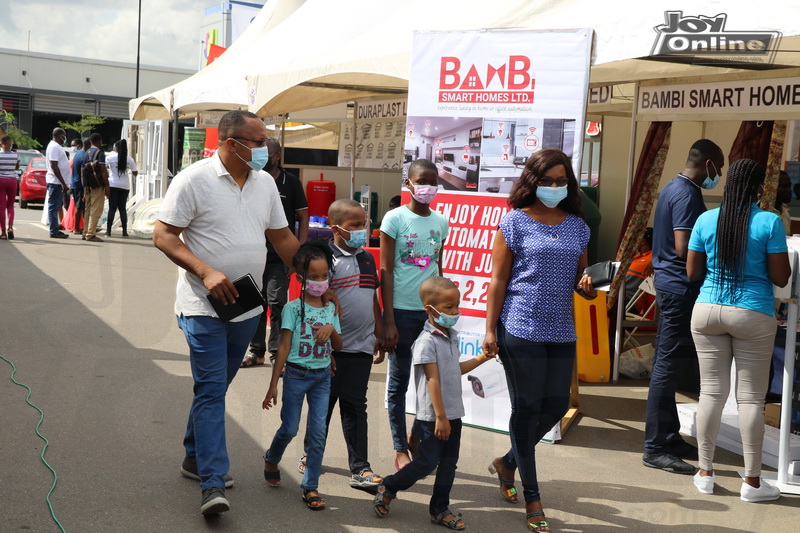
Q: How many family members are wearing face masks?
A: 6